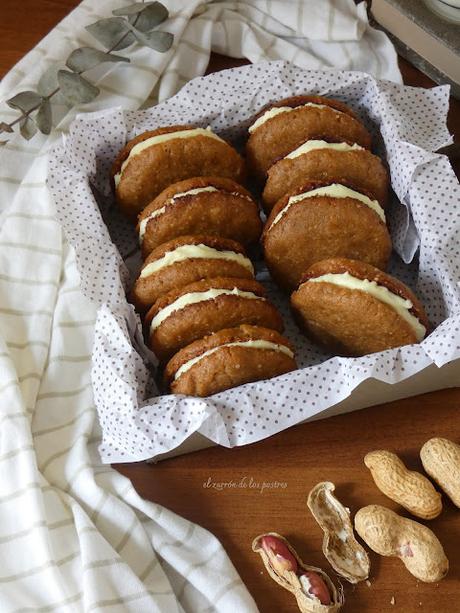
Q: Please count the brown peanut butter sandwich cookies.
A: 9